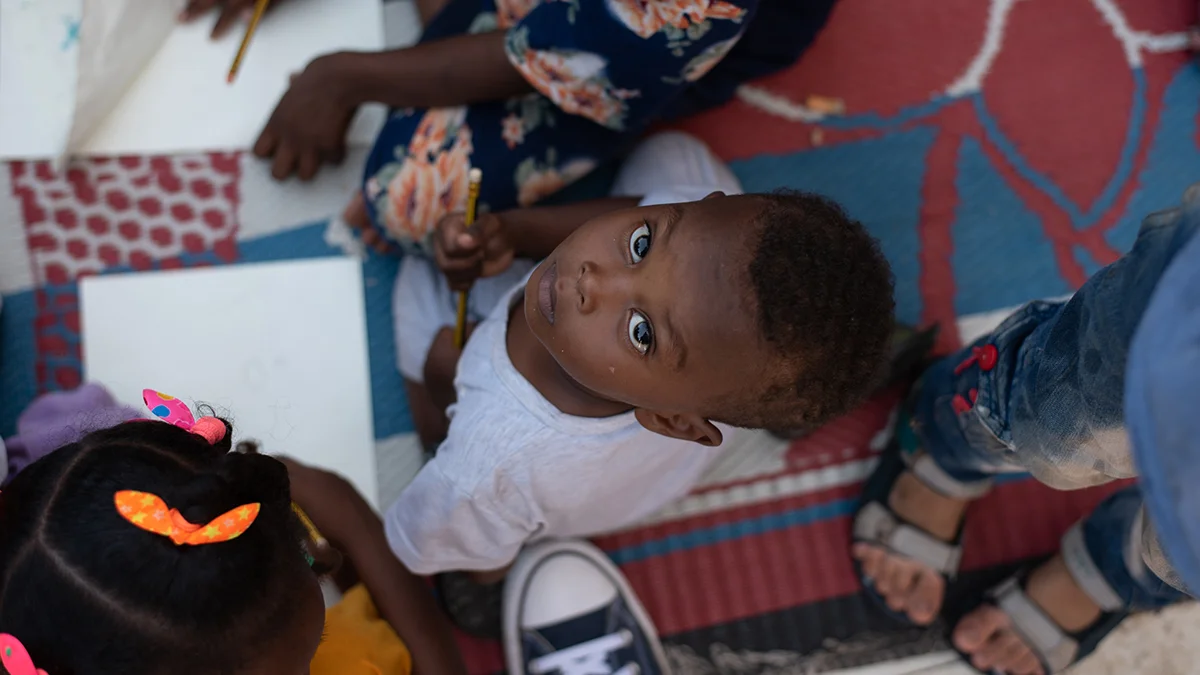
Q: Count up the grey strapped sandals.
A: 2